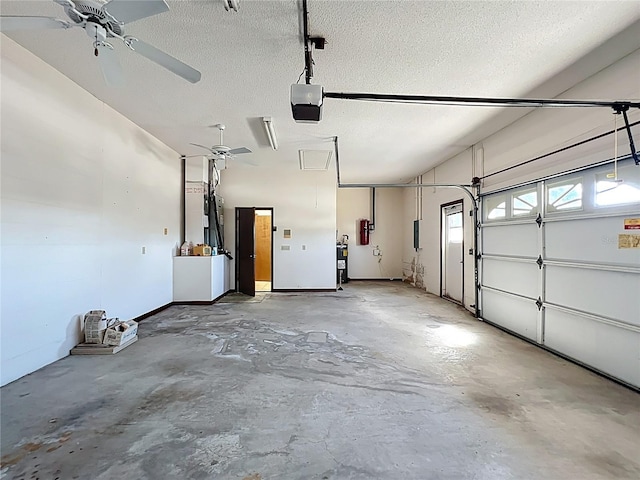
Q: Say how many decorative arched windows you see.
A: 4